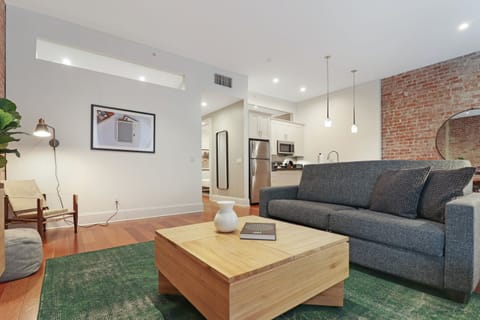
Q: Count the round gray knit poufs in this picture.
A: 1